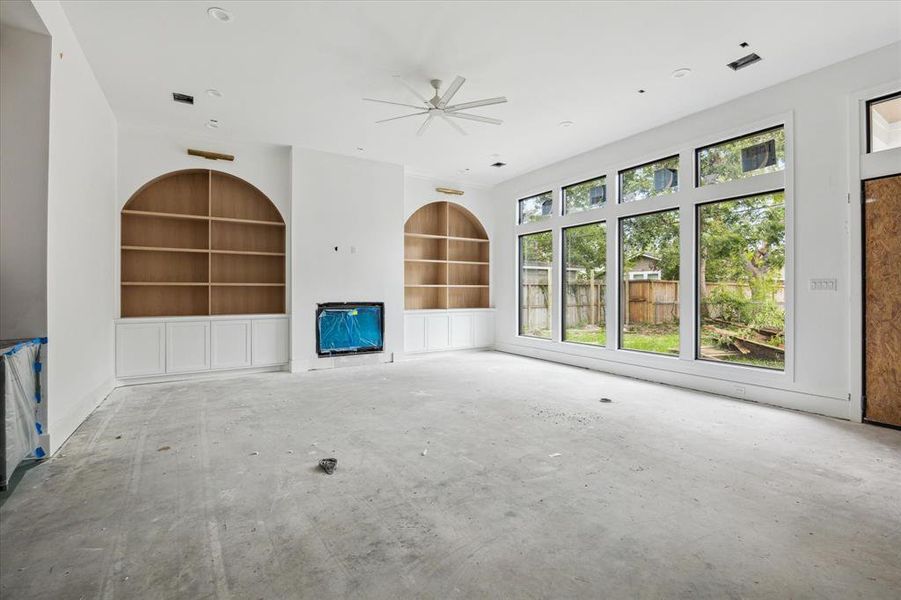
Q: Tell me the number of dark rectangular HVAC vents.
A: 3